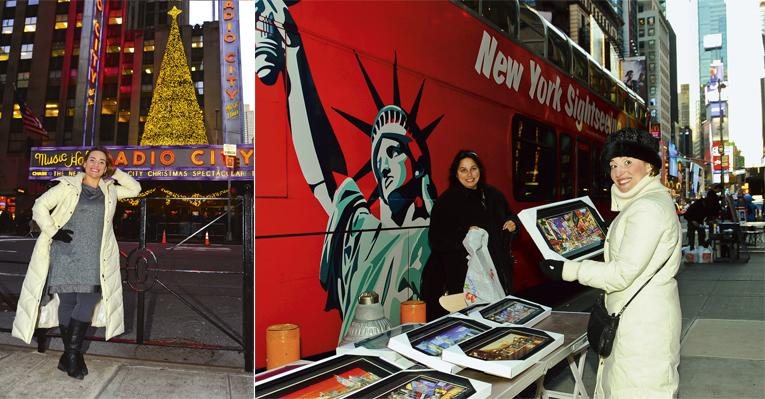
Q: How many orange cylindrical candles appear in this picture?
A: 2